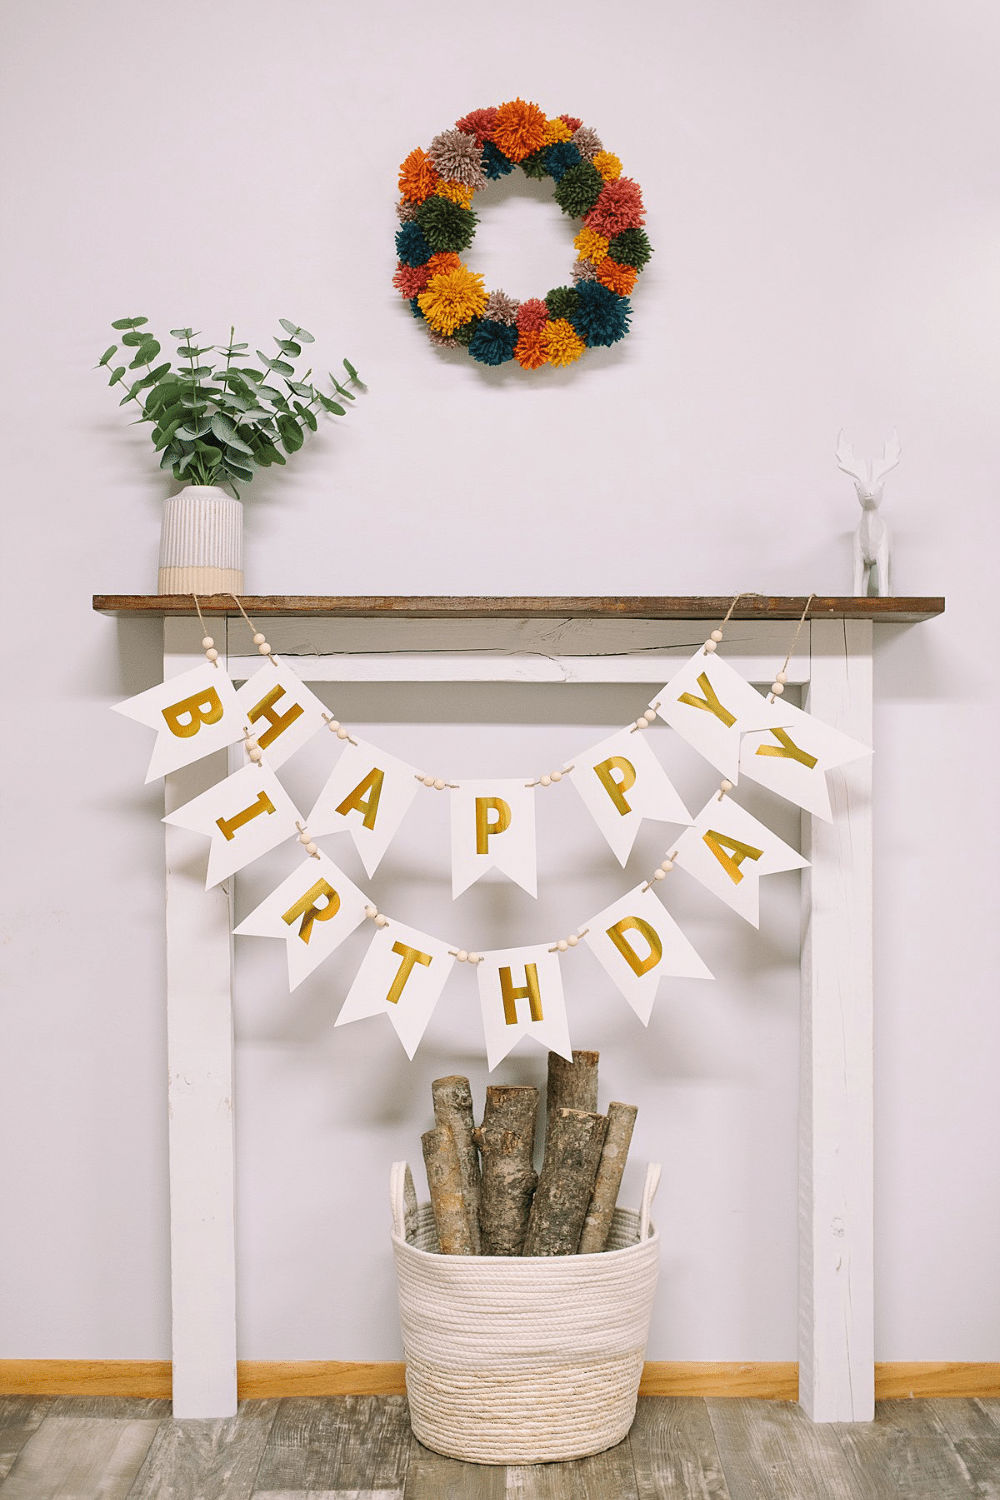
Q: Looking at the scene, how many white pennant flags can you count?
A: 13